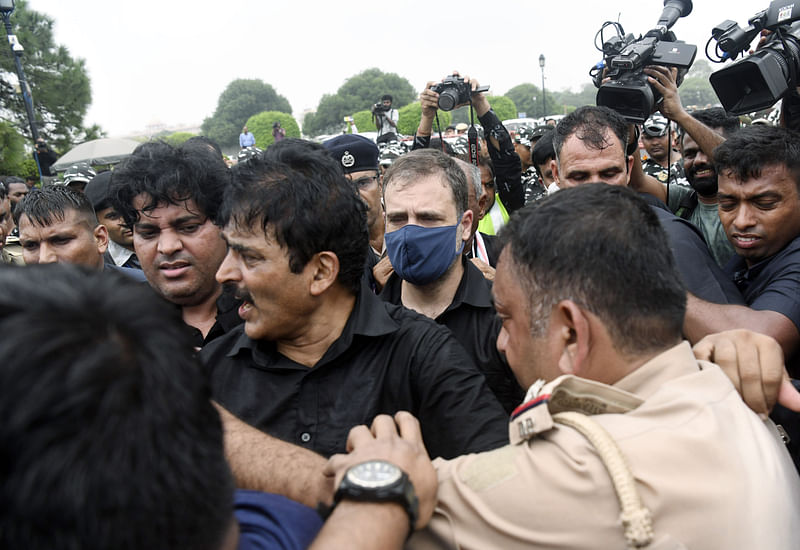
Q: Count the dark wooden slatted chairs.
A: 0